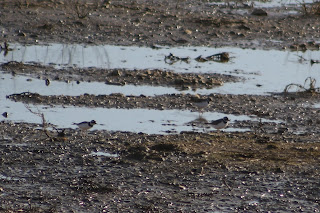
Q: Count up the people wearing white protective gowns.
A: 0